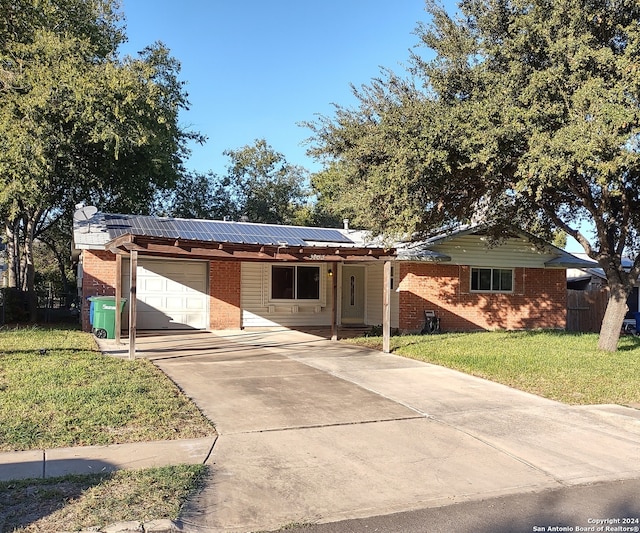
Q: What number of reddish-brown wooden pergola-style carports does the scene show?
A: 1